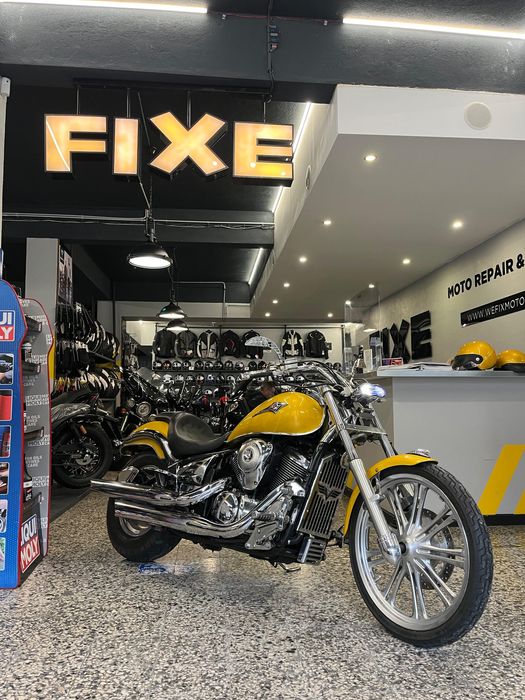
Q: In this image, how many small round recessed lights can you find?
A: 11